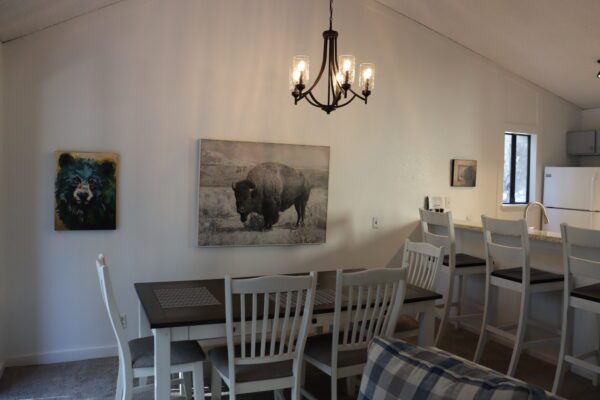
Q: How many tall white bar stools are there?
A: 3